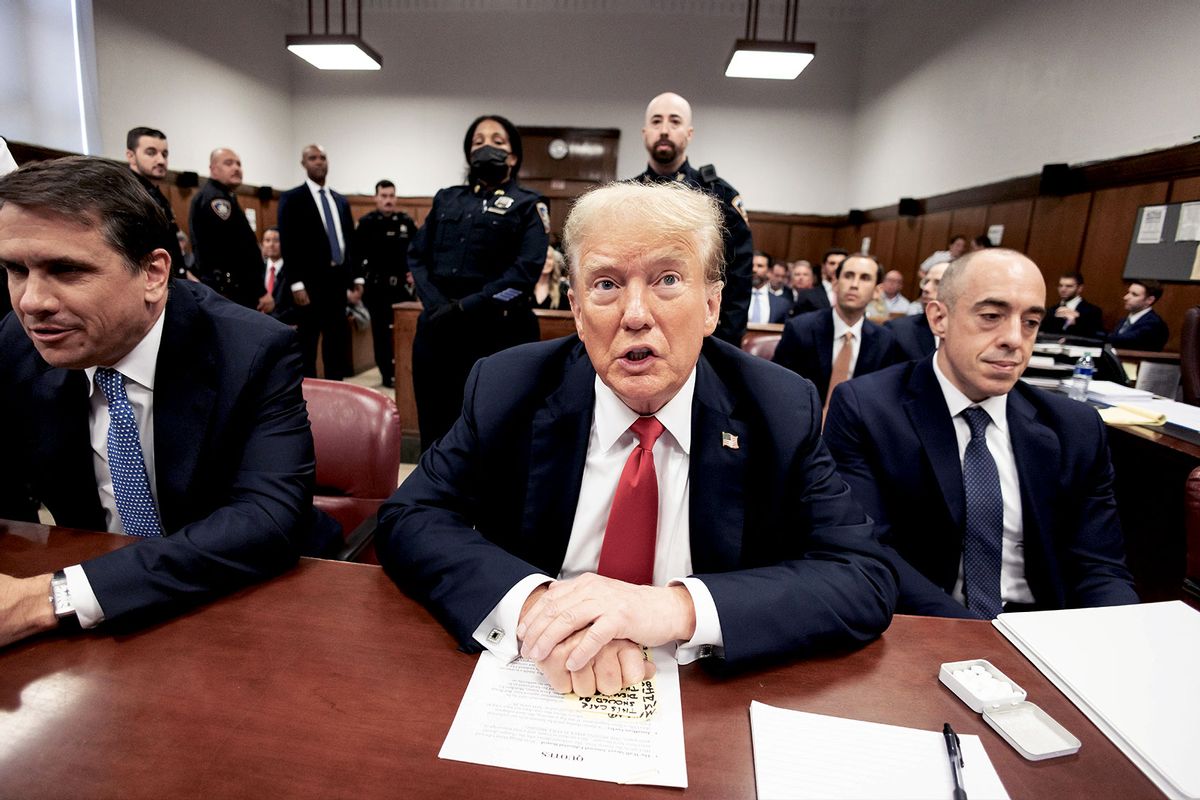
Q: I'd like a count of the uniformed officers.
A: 5